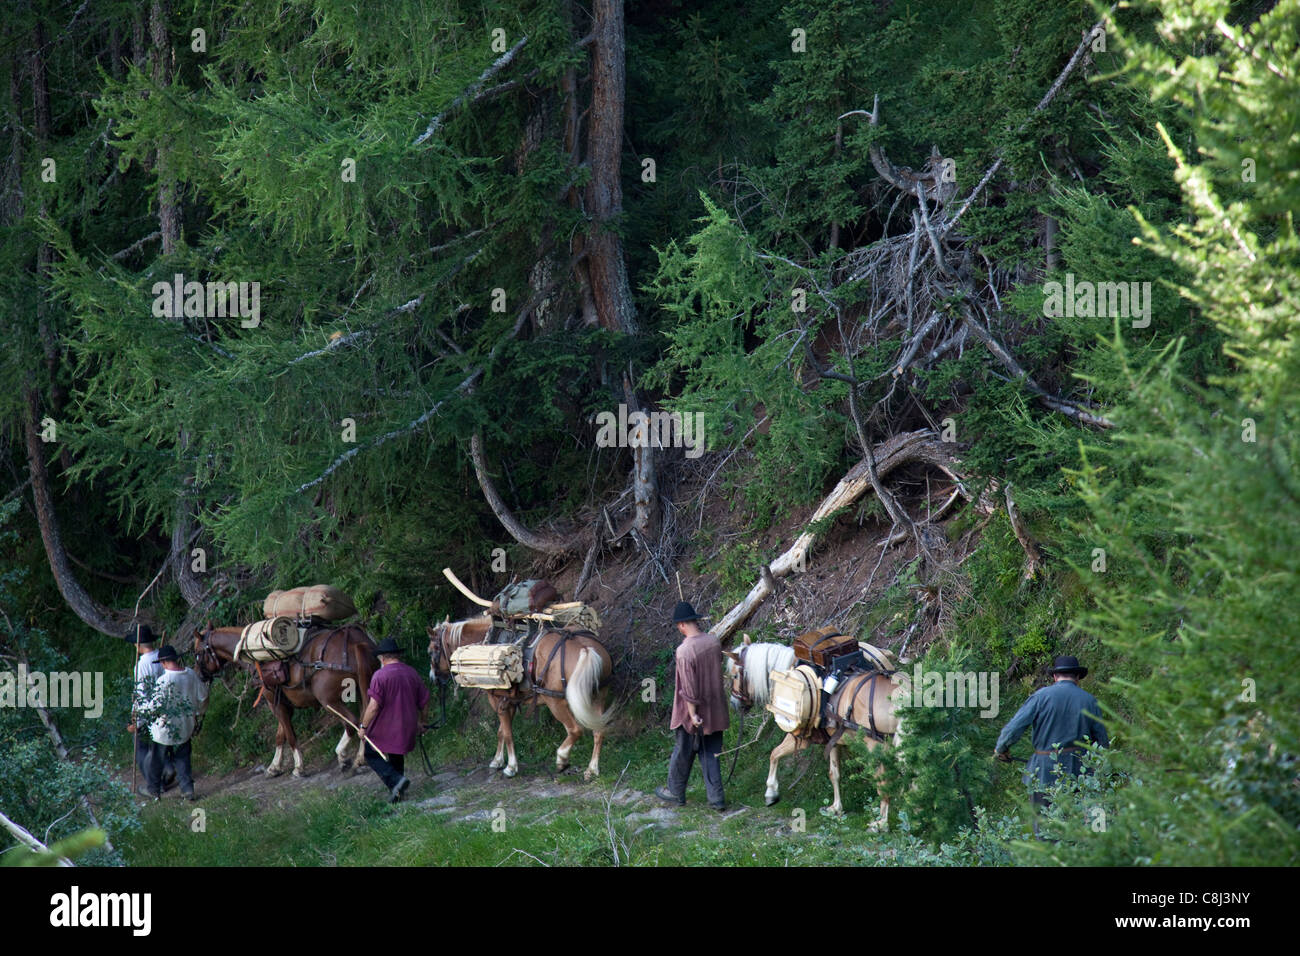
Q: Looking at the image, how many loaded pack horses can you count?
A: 3